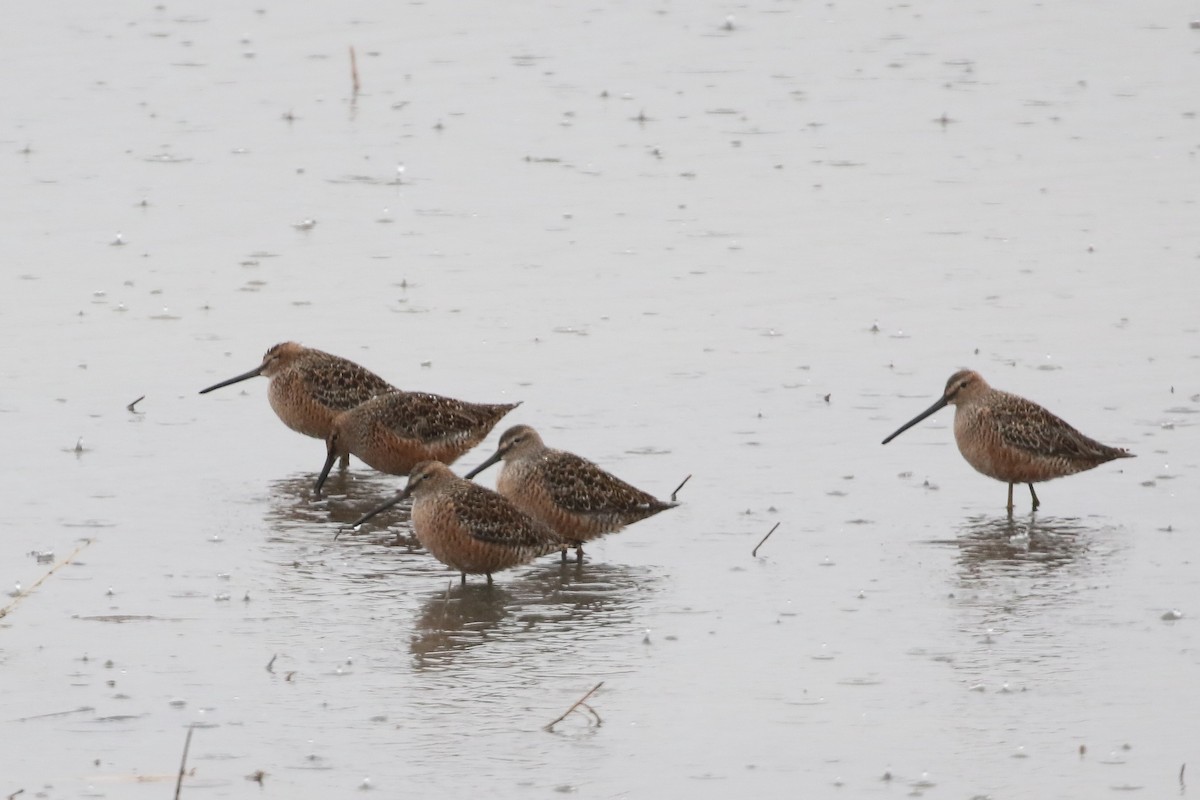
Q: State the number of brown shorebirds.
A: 5